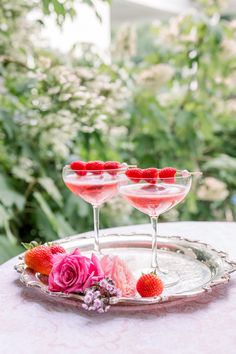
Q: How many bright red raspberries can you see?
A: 6